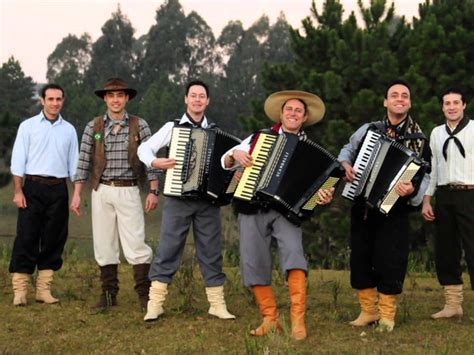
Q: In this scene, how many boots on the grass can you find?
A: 11